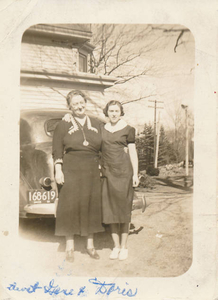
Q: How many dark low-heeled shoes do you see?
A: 2